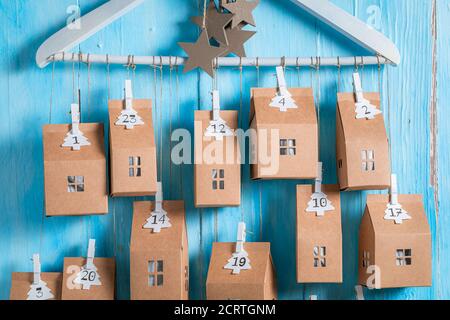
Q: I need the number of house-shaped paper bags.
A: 11